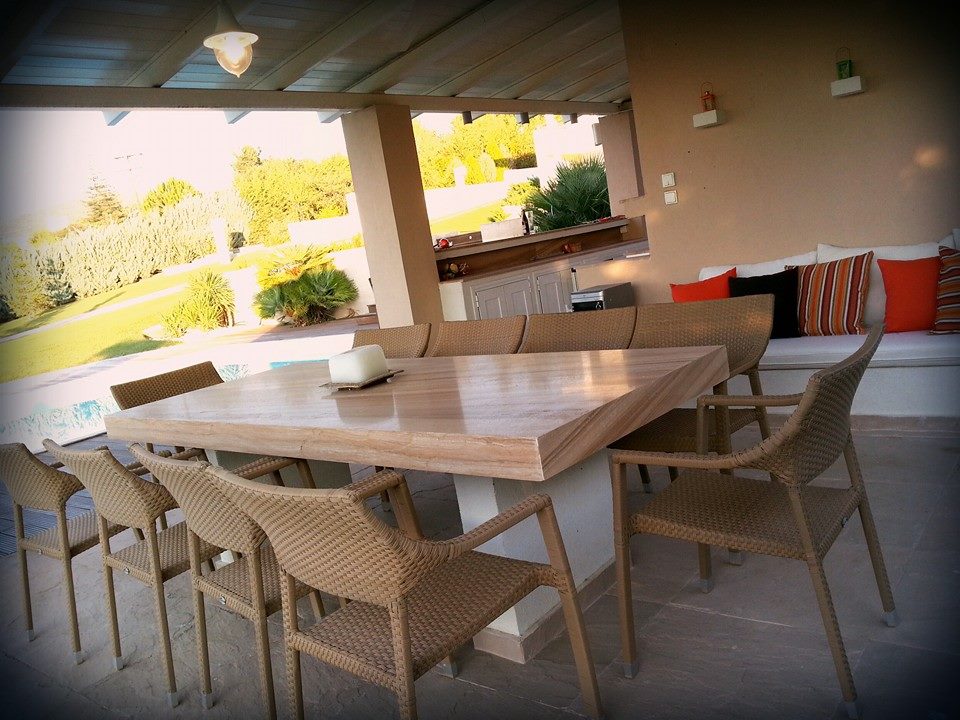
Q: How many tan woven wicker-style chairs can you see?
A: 10